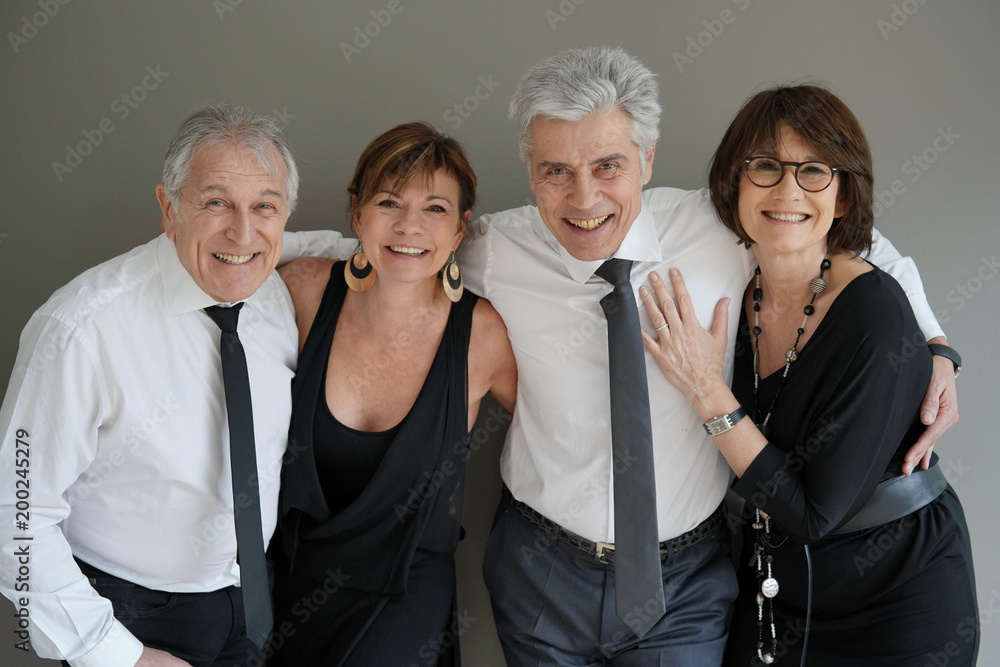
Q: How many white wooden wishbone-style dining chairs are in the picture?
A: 0